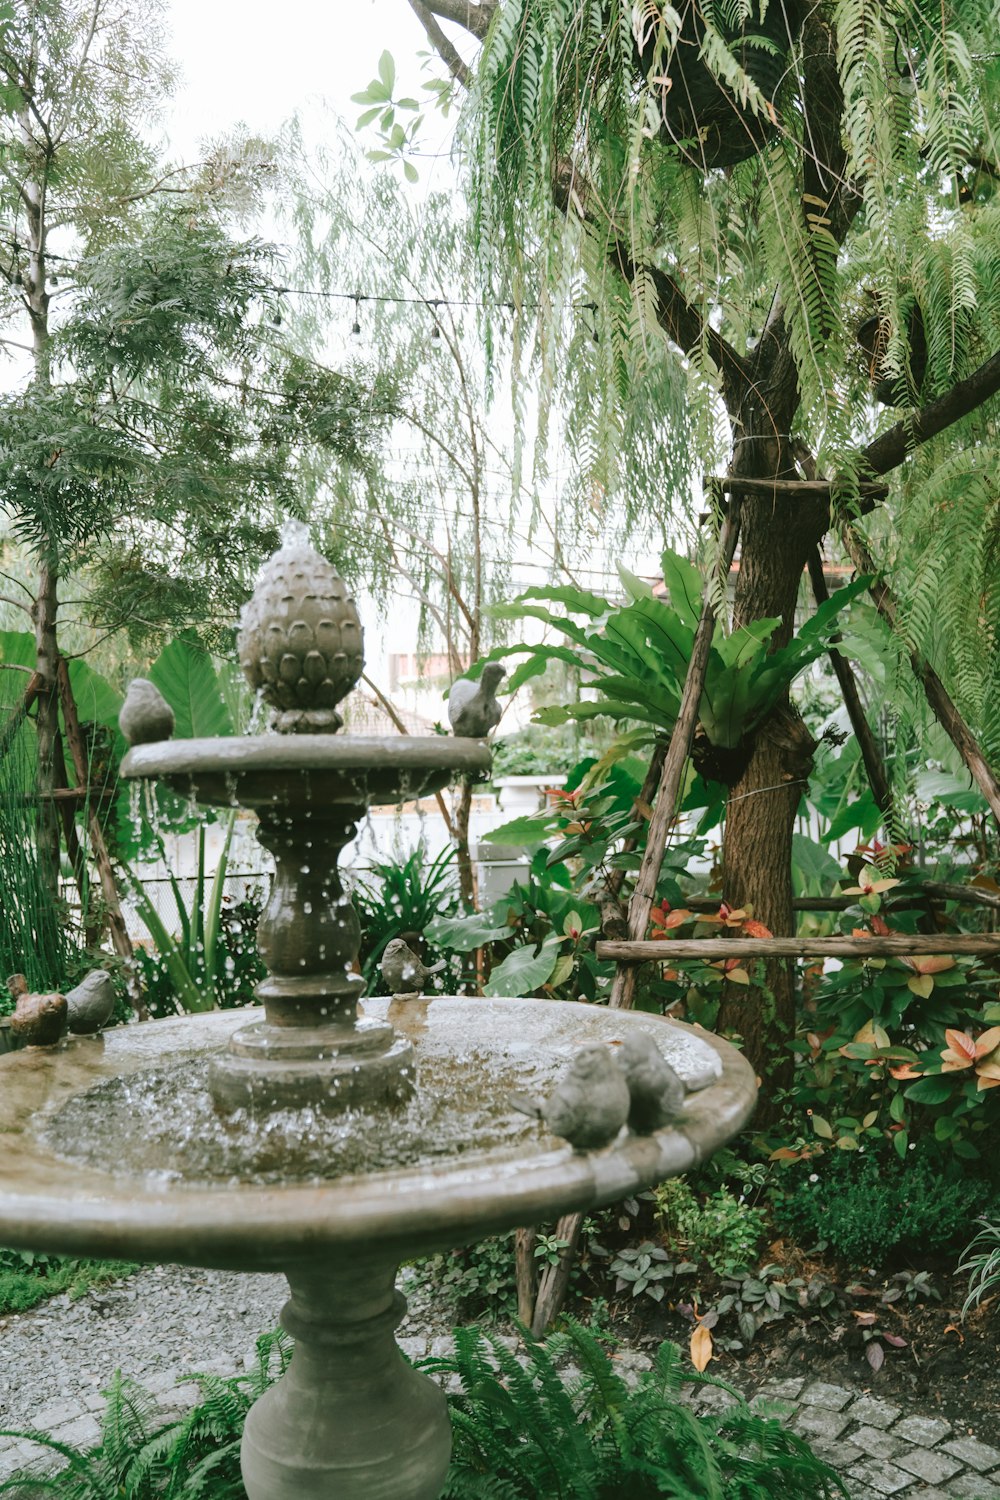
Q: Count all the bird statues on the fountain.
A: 7